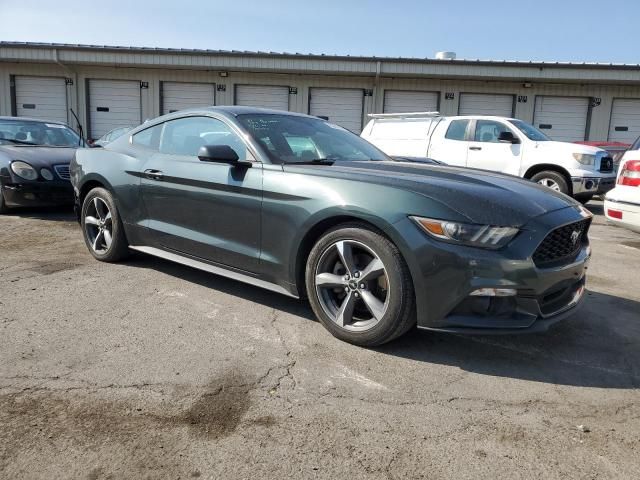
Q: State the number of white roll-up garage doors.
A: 9